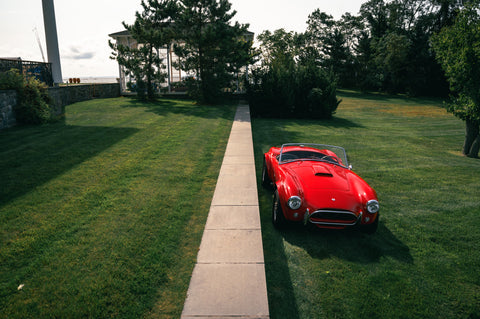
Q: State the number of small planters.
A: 3